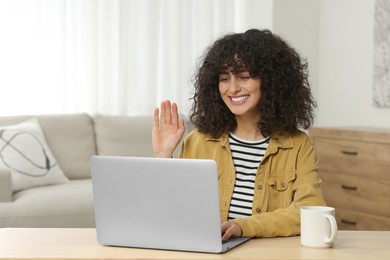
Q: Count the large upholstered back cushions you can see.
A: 2